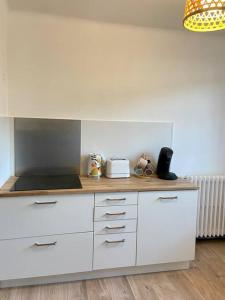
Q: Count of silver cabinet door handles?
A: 7